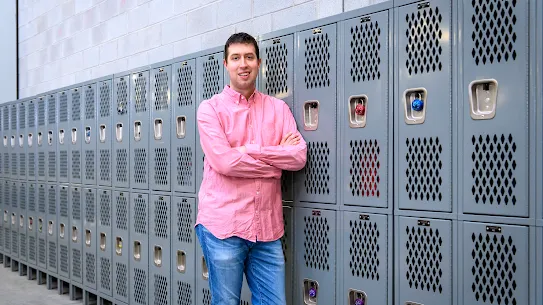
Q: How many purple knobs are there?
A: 2